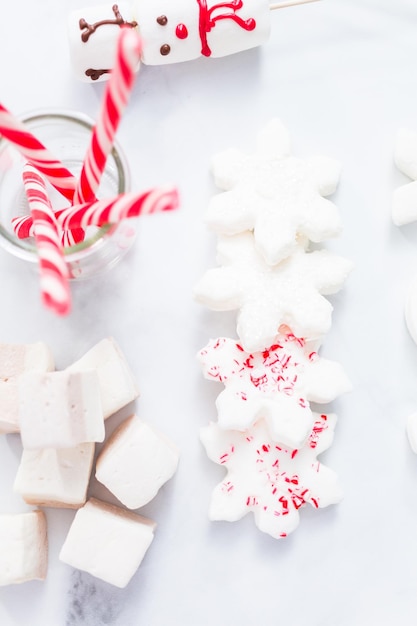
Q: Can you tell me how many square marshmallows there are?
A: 7